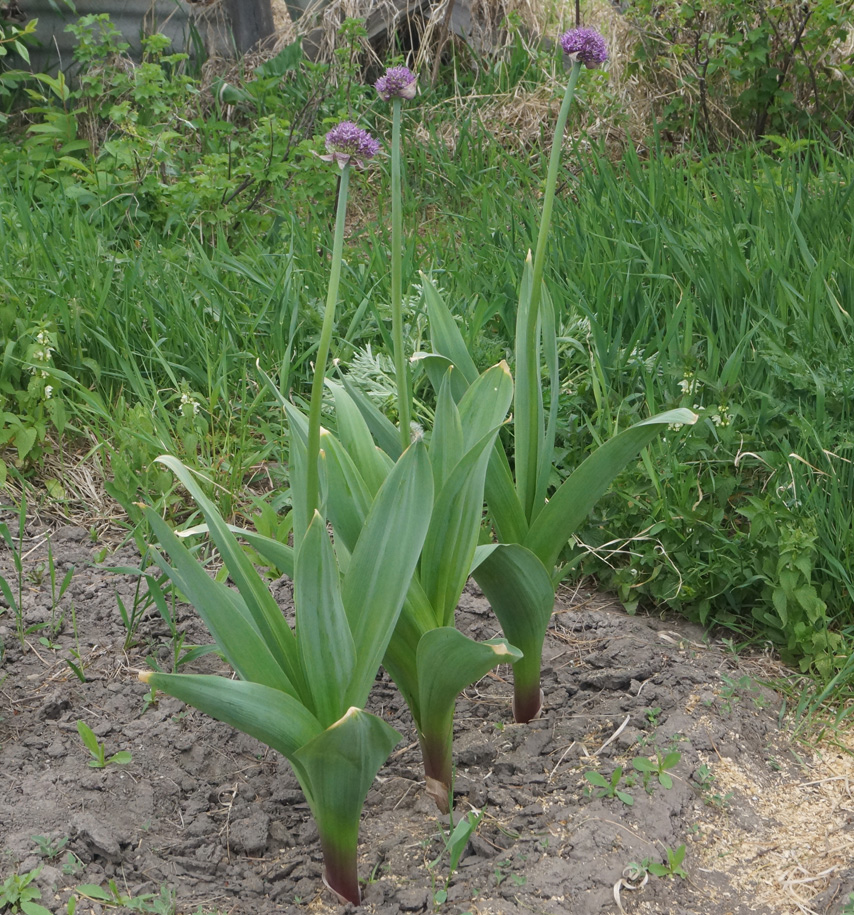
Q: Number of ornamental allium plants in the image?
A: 3